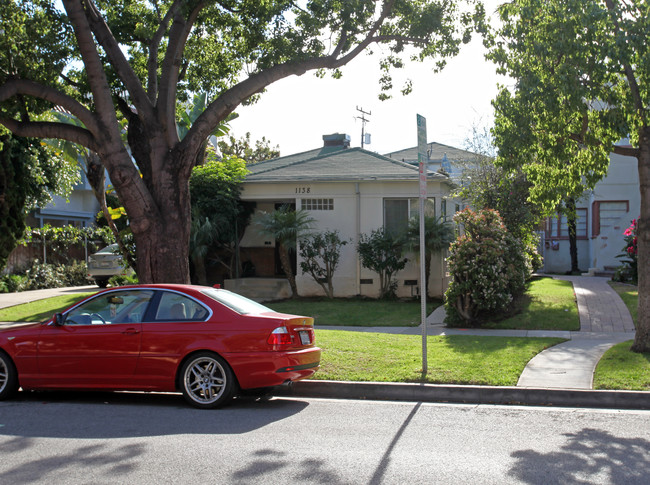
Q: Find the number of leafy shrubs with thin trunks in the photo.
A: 2